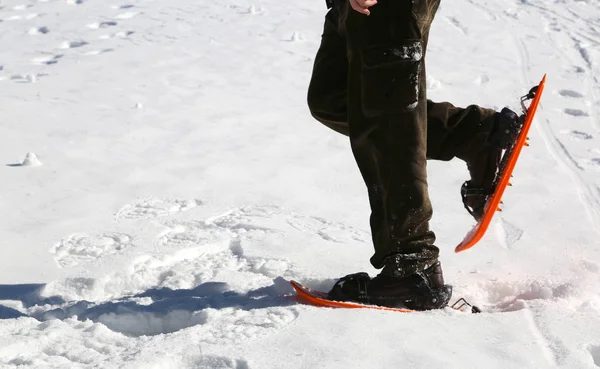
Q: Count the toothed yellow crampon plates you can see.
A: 0